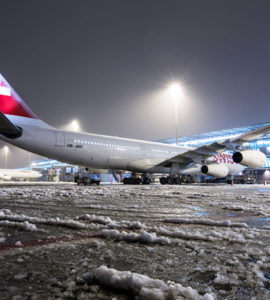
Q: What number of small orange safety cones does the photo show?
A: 2